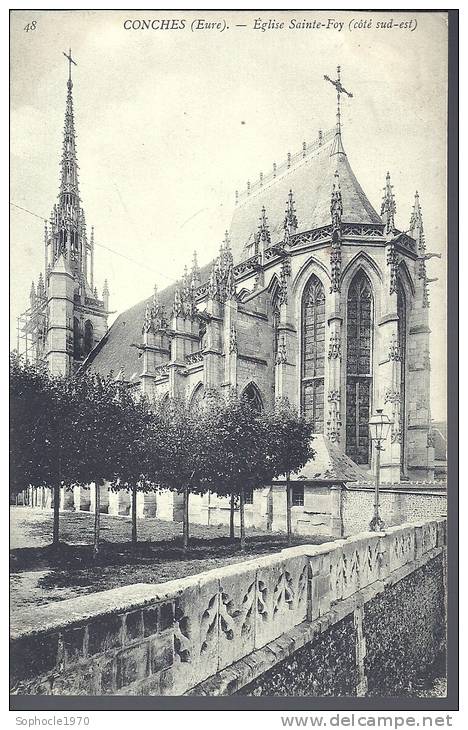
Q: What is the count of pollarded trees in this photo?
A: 7